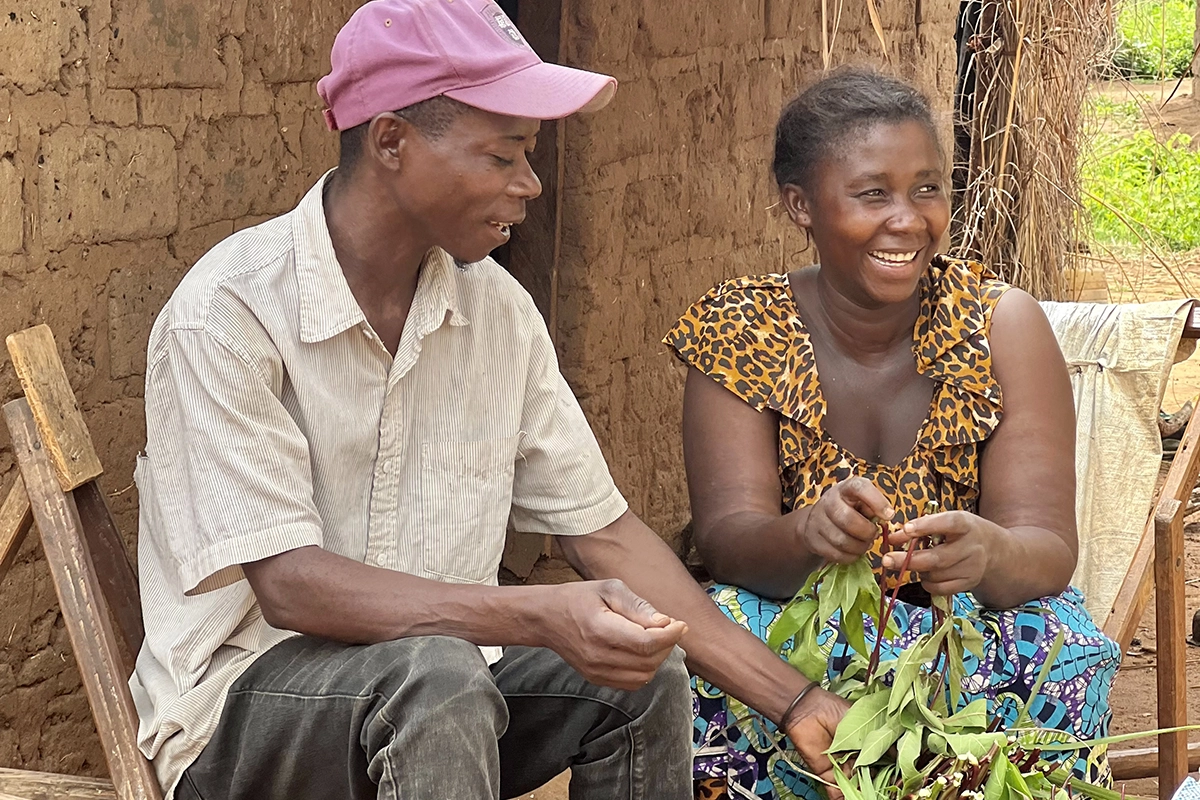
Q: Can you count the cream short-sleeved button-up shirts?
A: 1